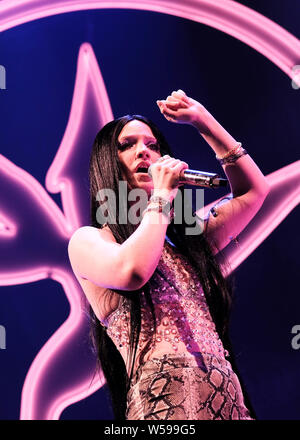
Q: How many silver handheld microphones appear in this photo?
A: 1